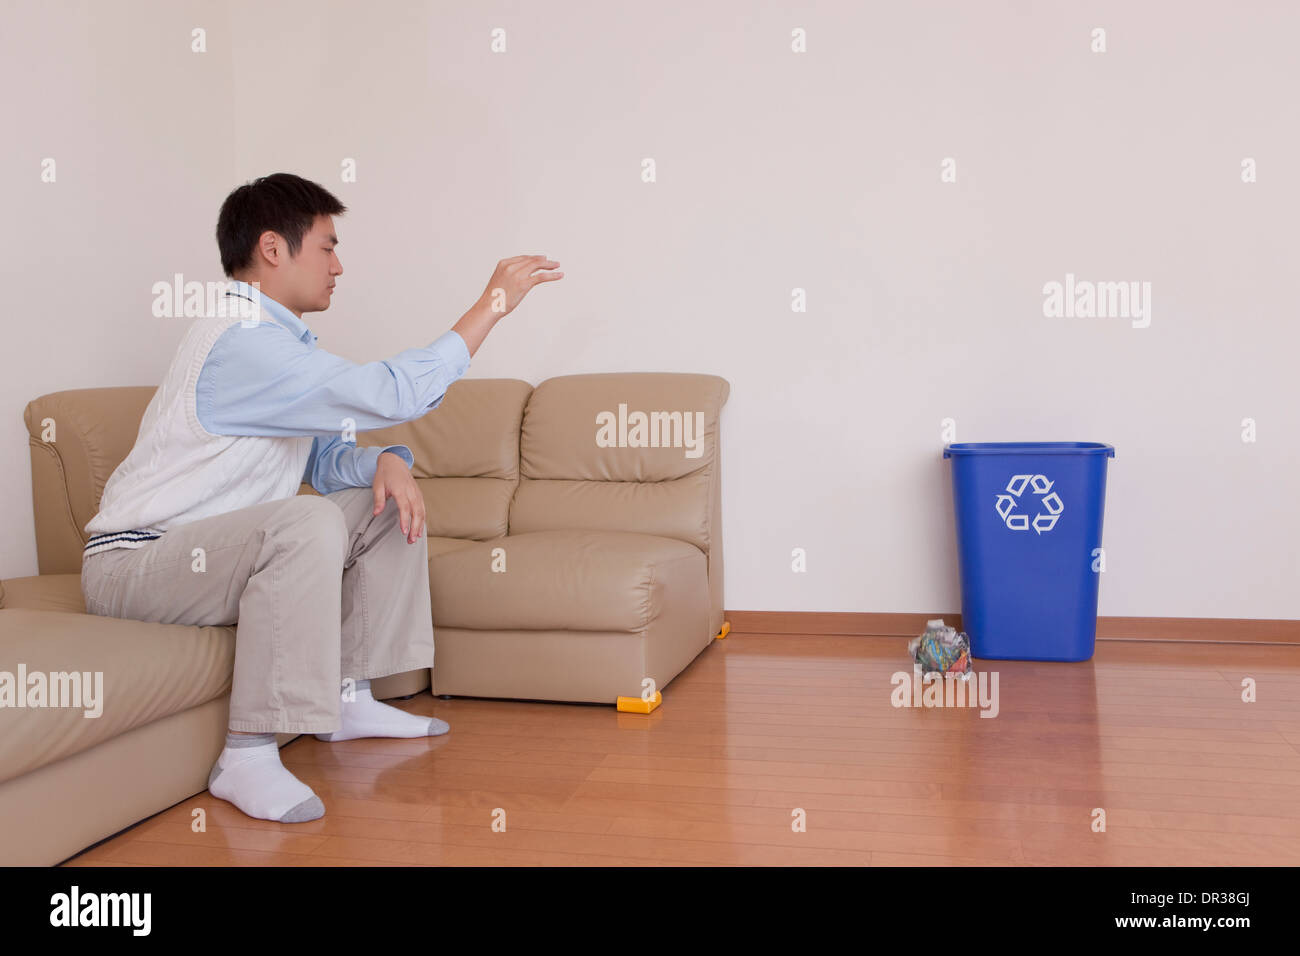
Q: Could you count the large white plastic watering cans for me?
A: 0